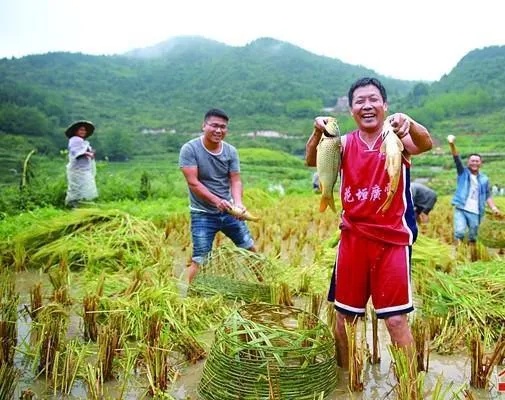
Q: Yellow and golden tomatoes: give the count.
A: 0